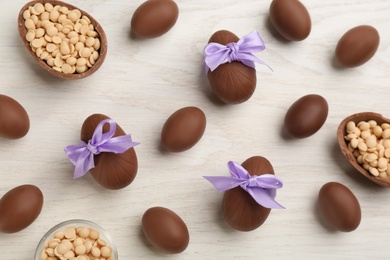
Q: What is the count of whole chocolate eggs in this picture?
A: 12